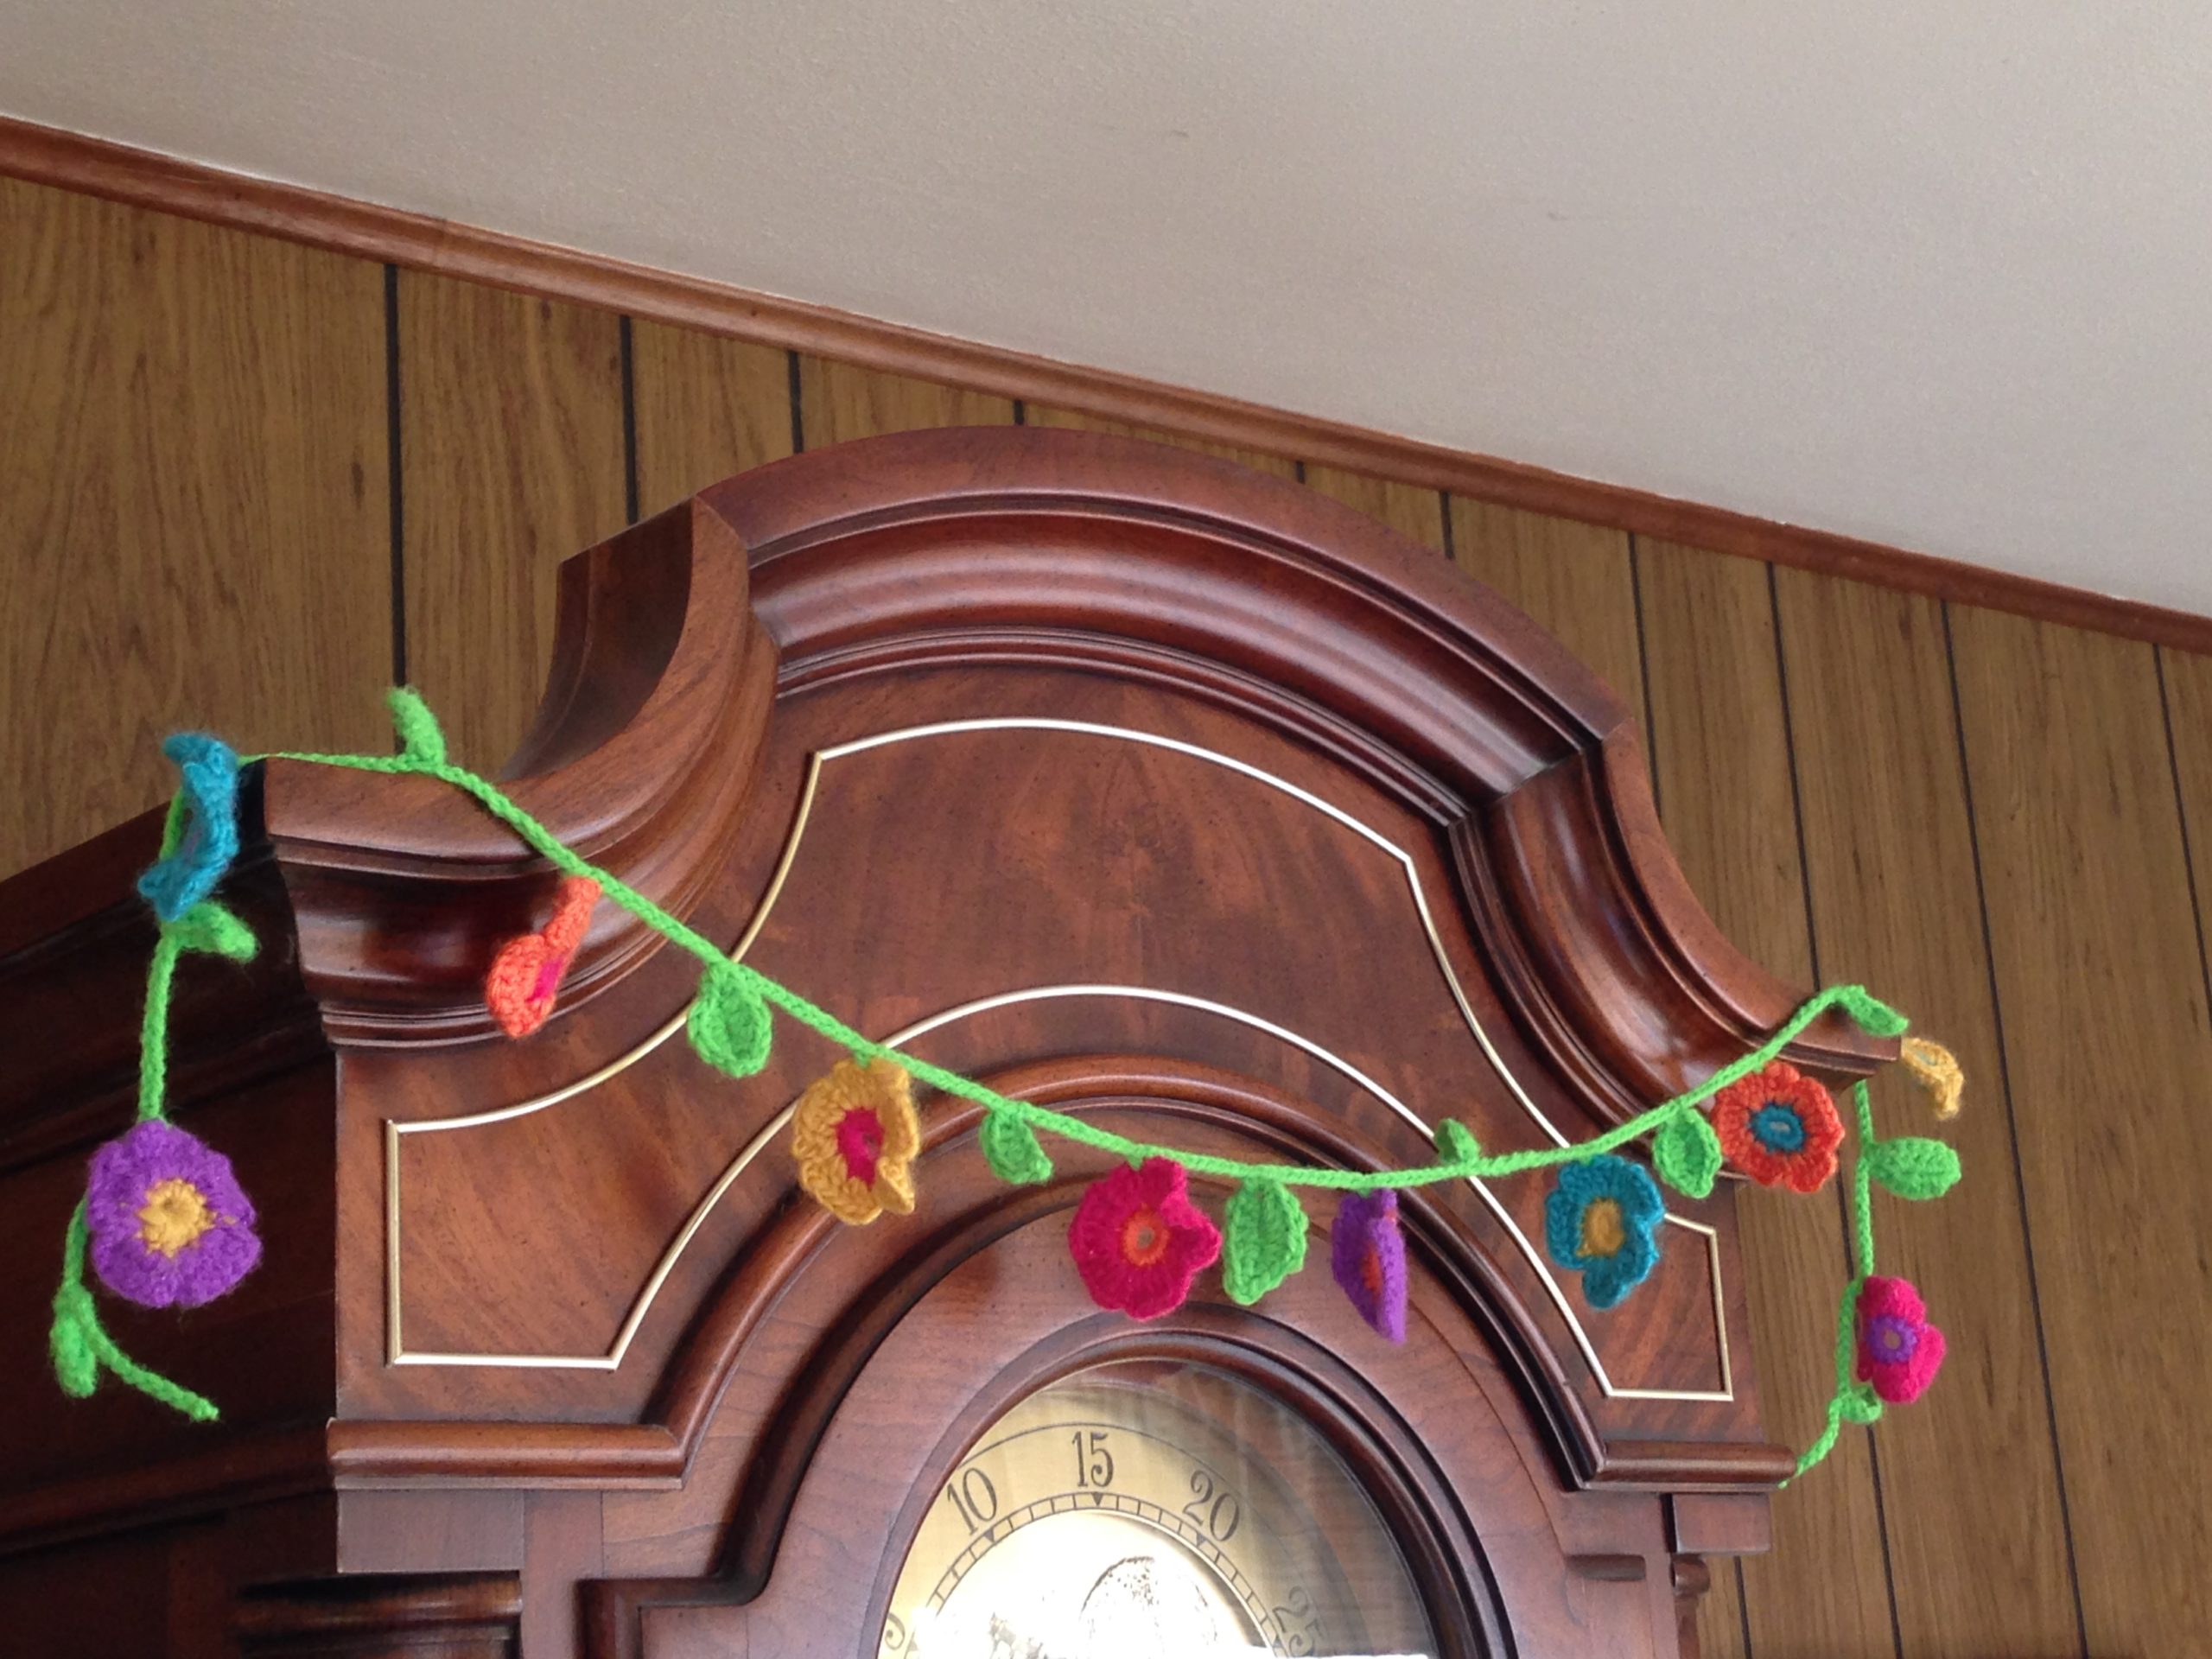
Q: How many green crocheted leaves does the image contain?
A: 11